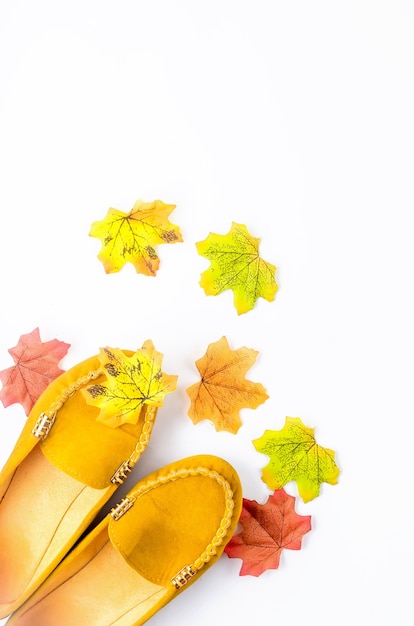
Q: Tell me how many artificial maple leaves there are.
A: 7